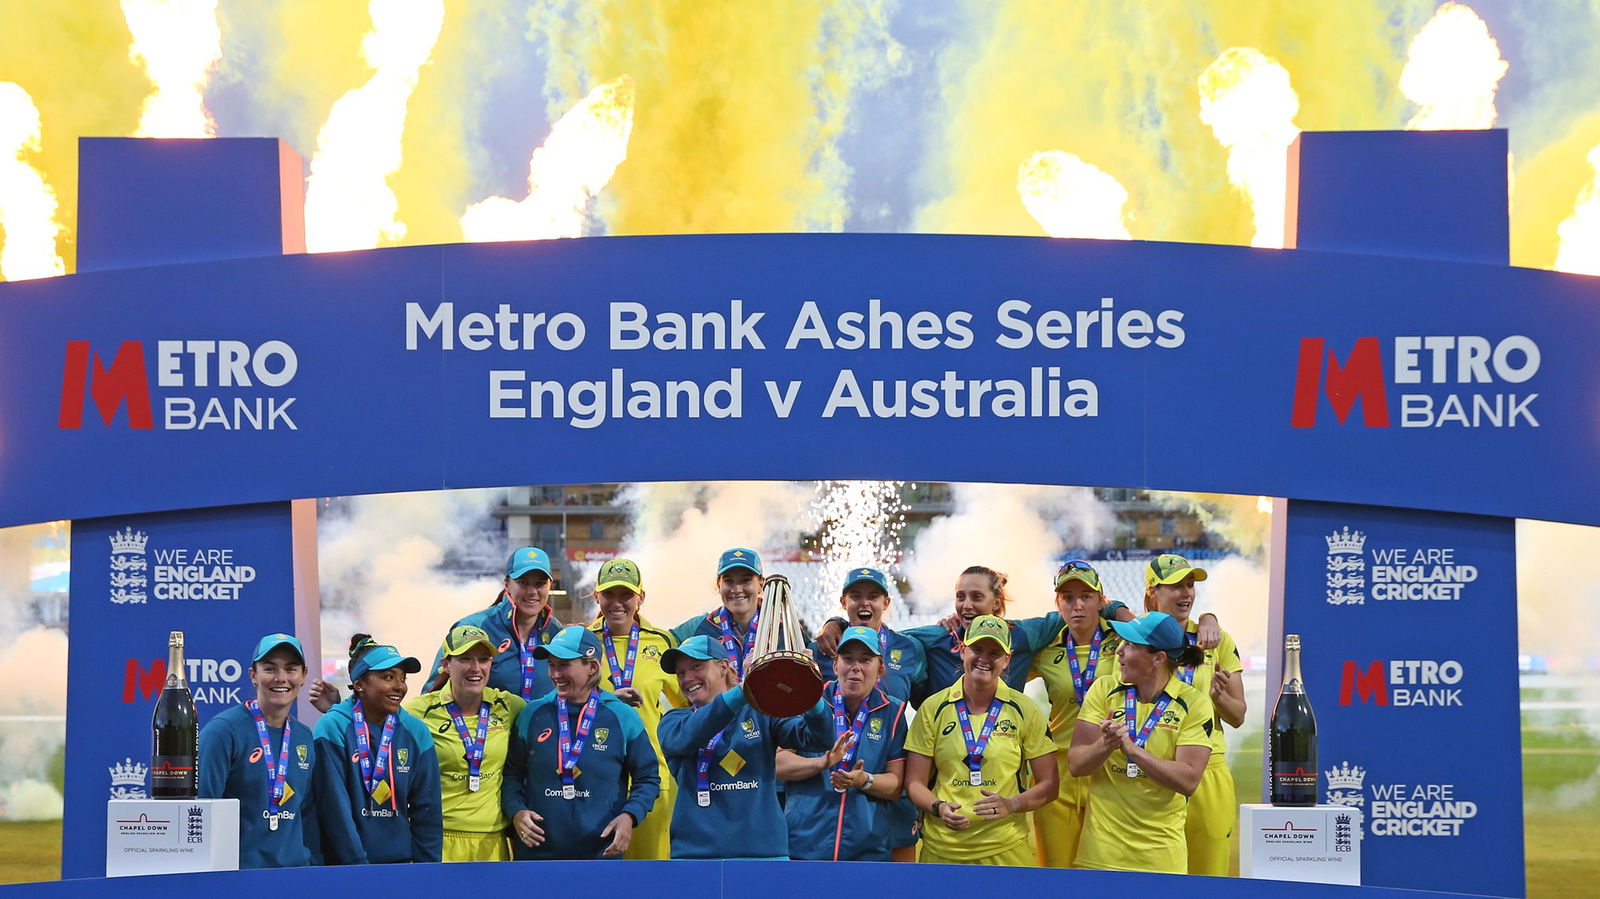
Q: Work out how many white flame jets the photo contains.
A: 8